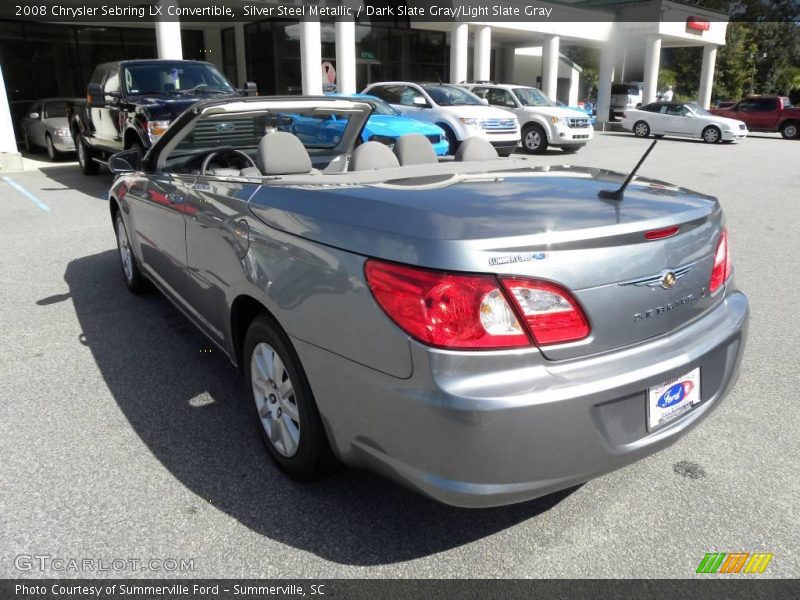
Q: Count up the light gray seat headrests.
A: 4